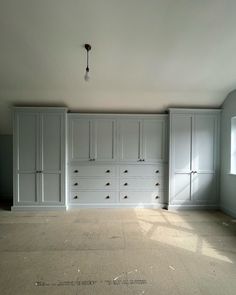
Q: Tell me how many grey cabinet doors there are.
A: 8